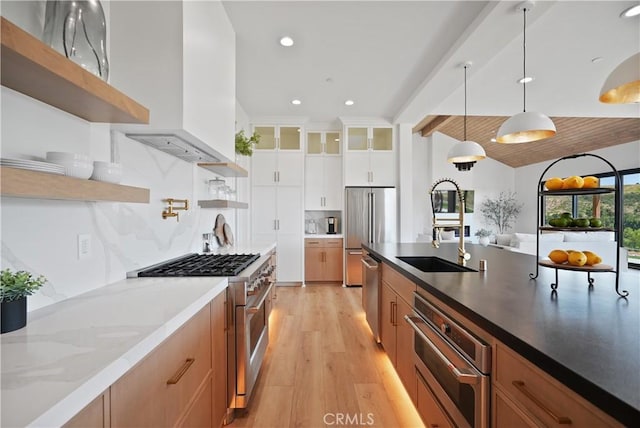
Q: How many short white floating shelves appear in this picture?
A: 2